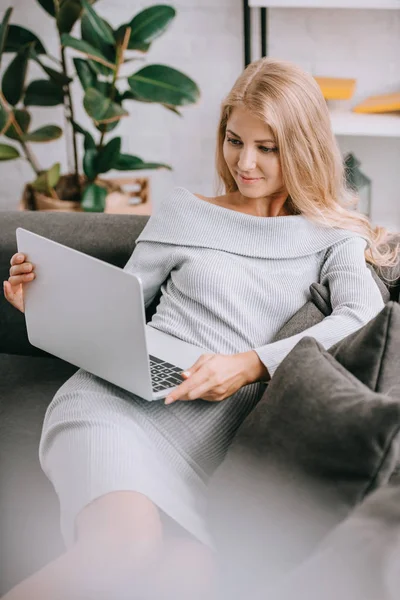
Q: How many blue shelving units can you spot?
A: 0